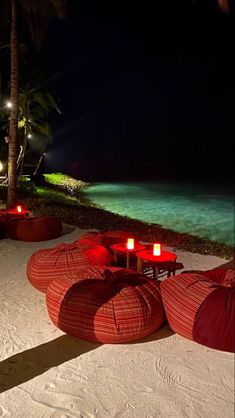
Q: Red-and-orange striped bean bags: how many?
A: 3